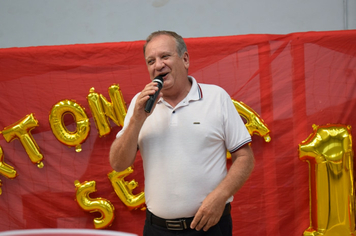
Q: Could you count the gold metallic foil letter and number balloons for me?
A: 8